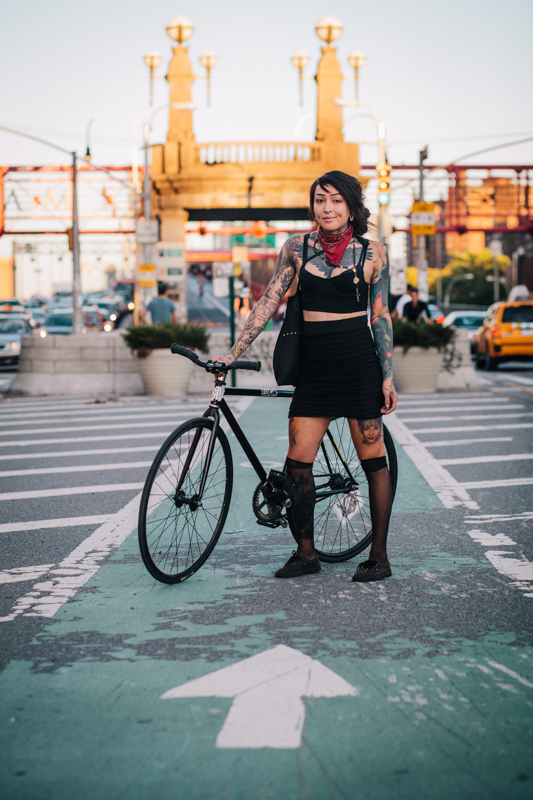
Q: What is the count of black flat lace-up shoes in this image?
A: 2